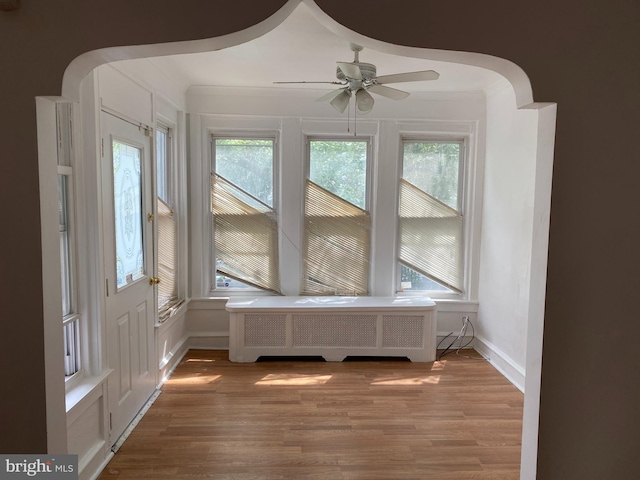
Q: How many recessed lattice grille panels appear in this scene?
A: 3